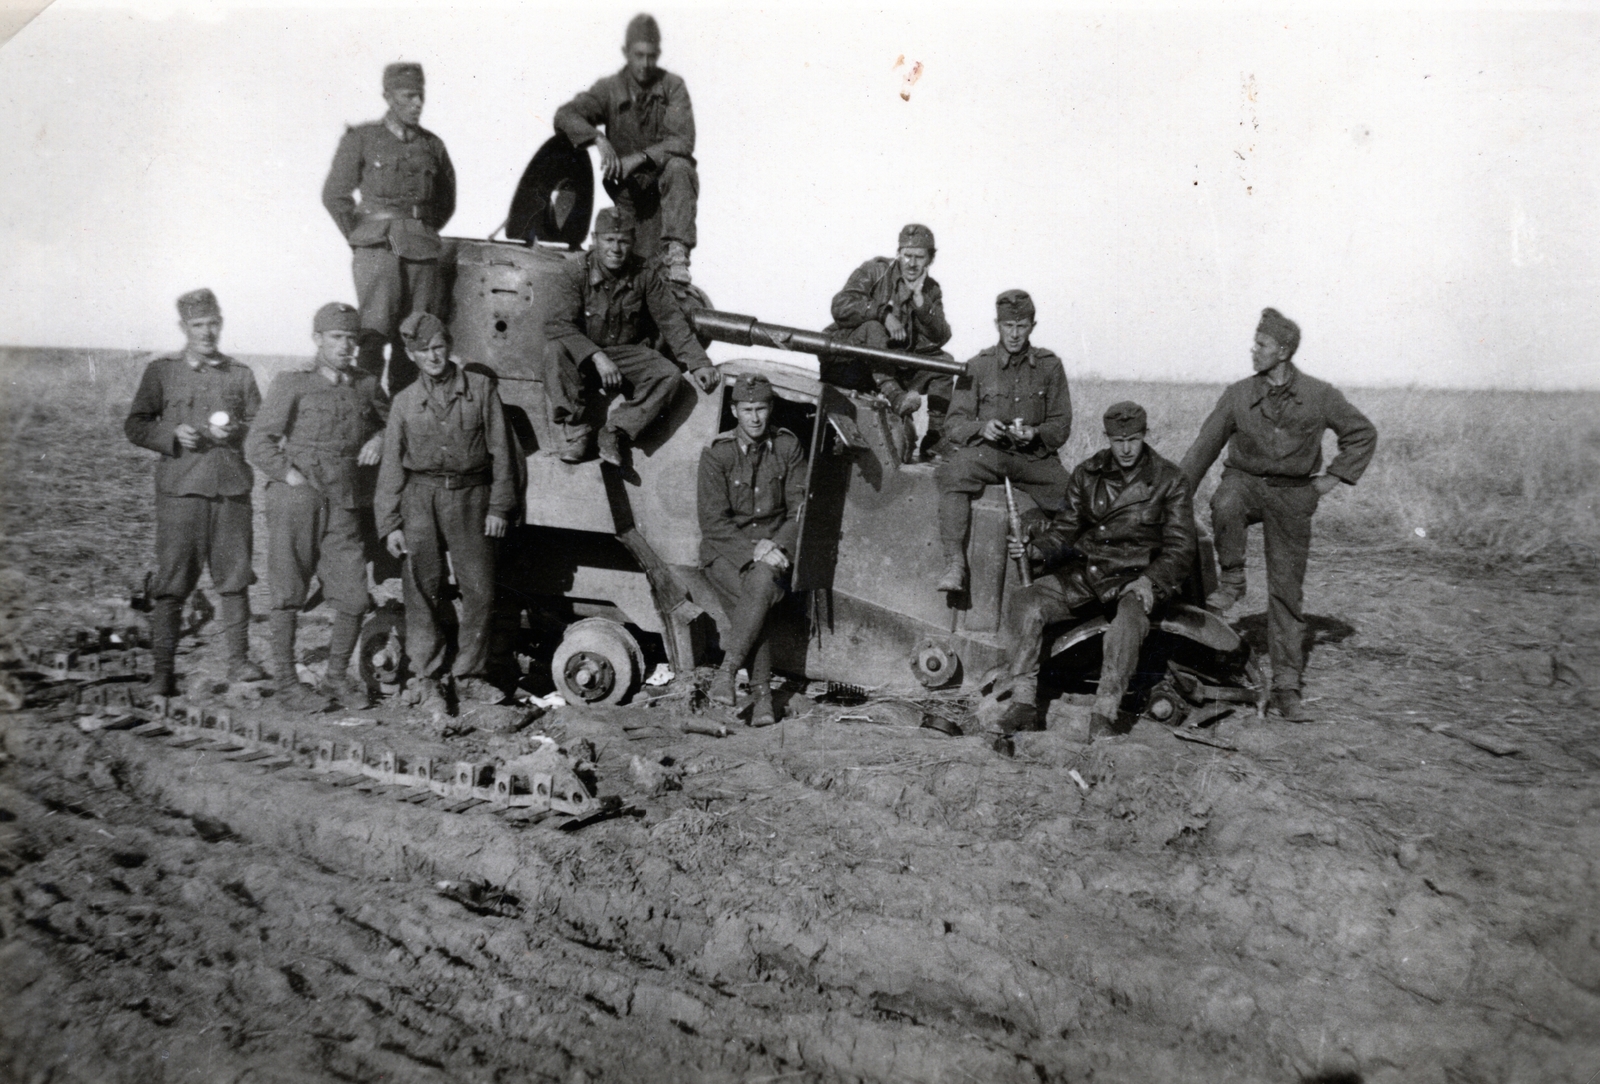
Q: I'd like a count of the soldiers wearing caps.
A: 11